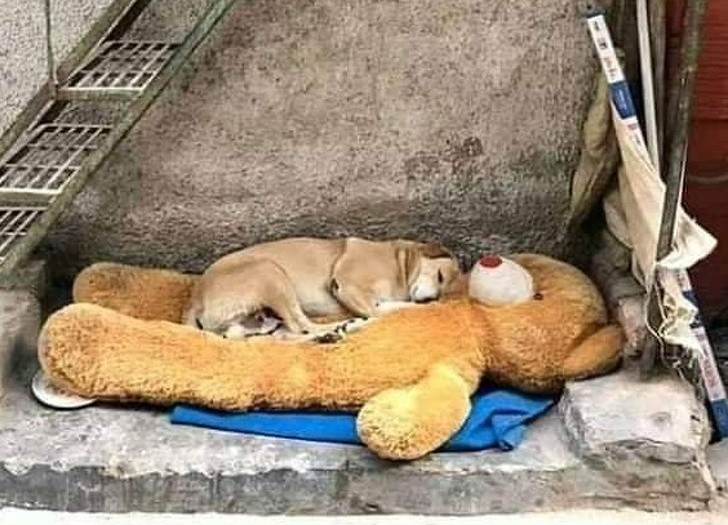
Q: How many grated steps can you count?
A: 3